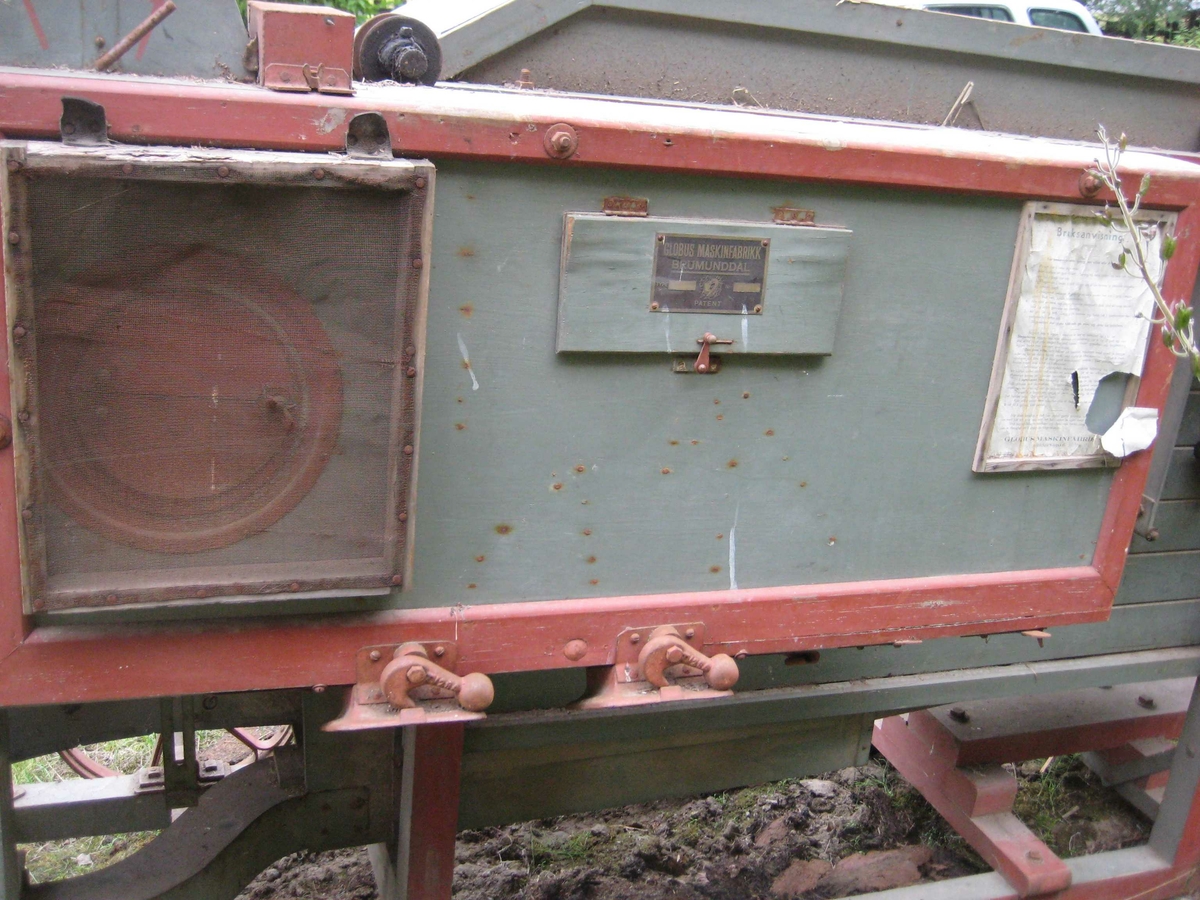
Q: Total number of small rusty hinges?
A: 2